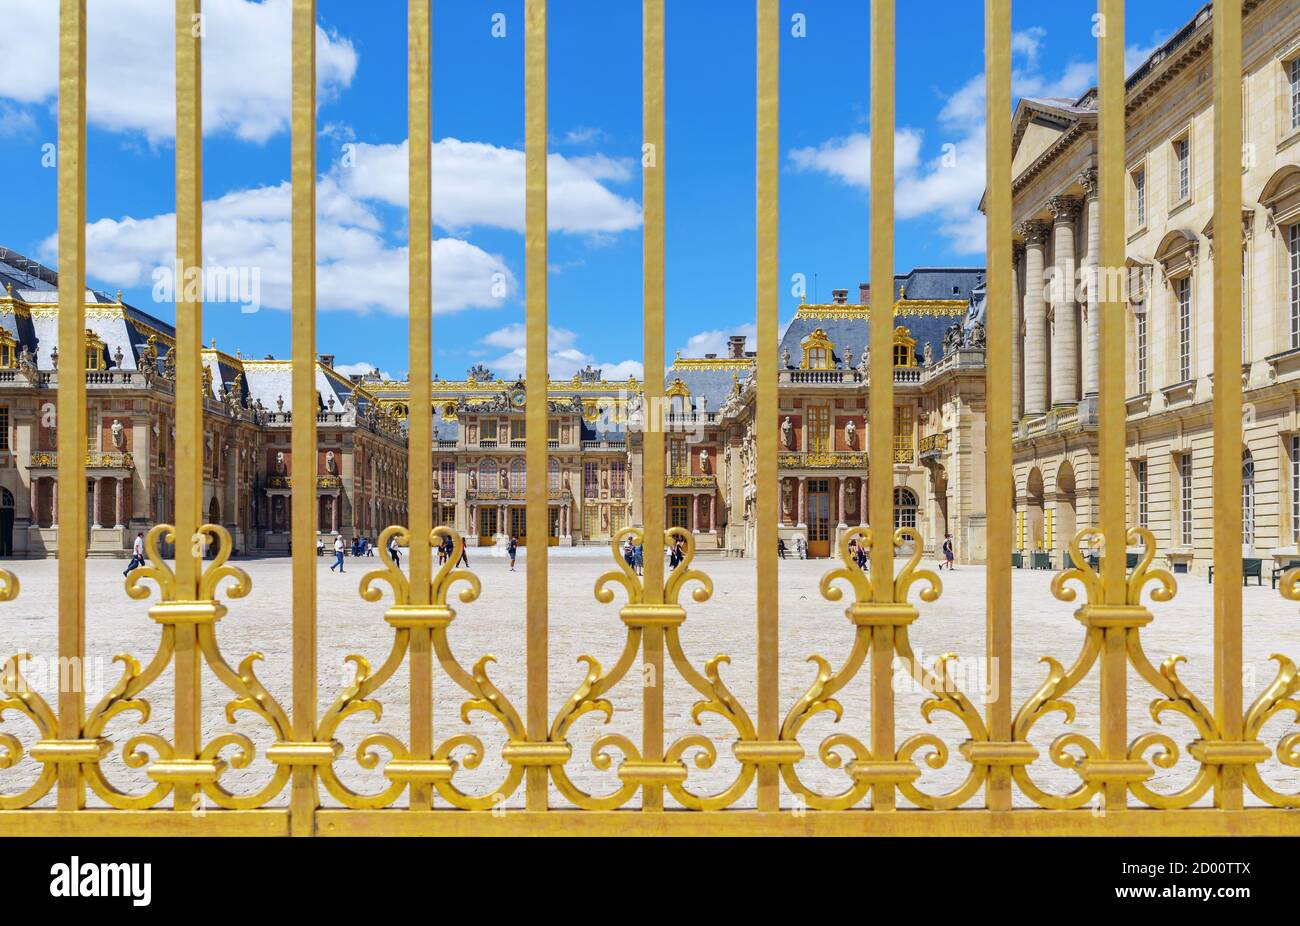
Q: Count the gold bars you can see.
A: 11